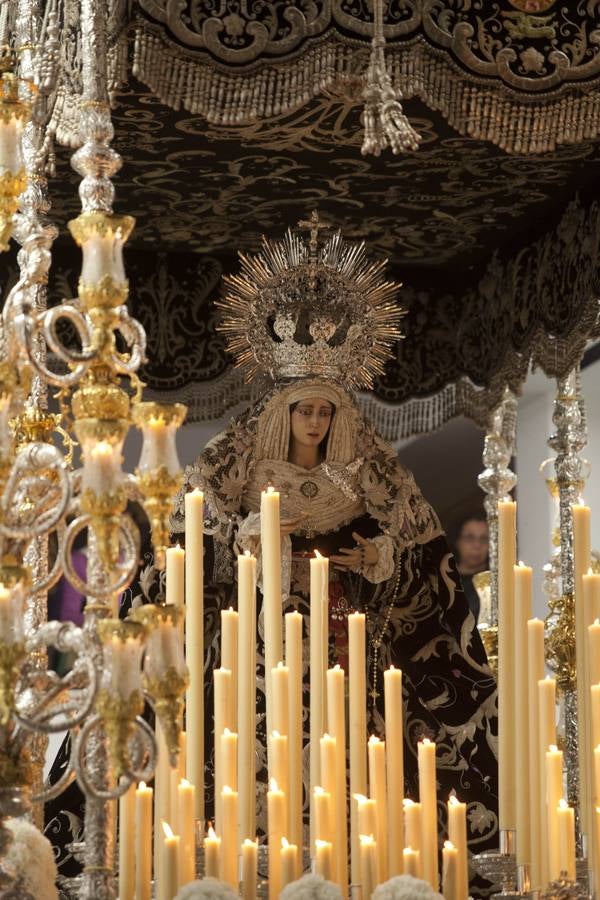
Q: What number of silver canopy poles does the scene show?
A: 4